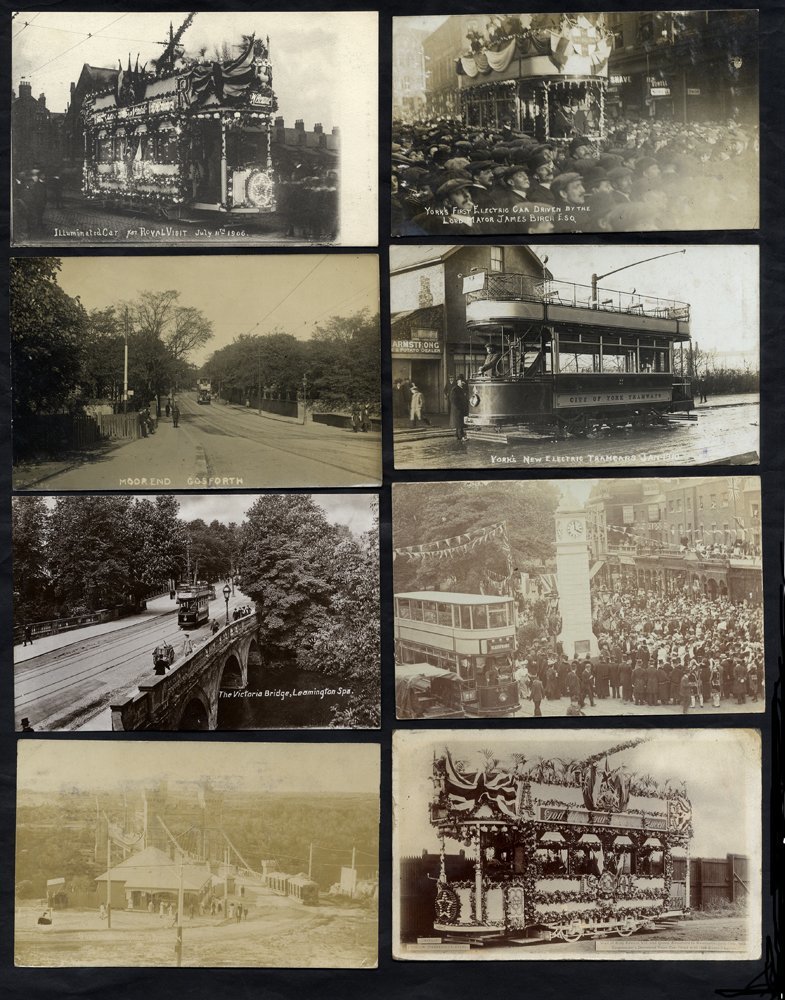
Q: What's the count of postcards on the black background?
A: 8